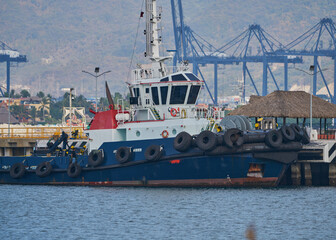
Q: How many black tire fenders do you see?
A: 13